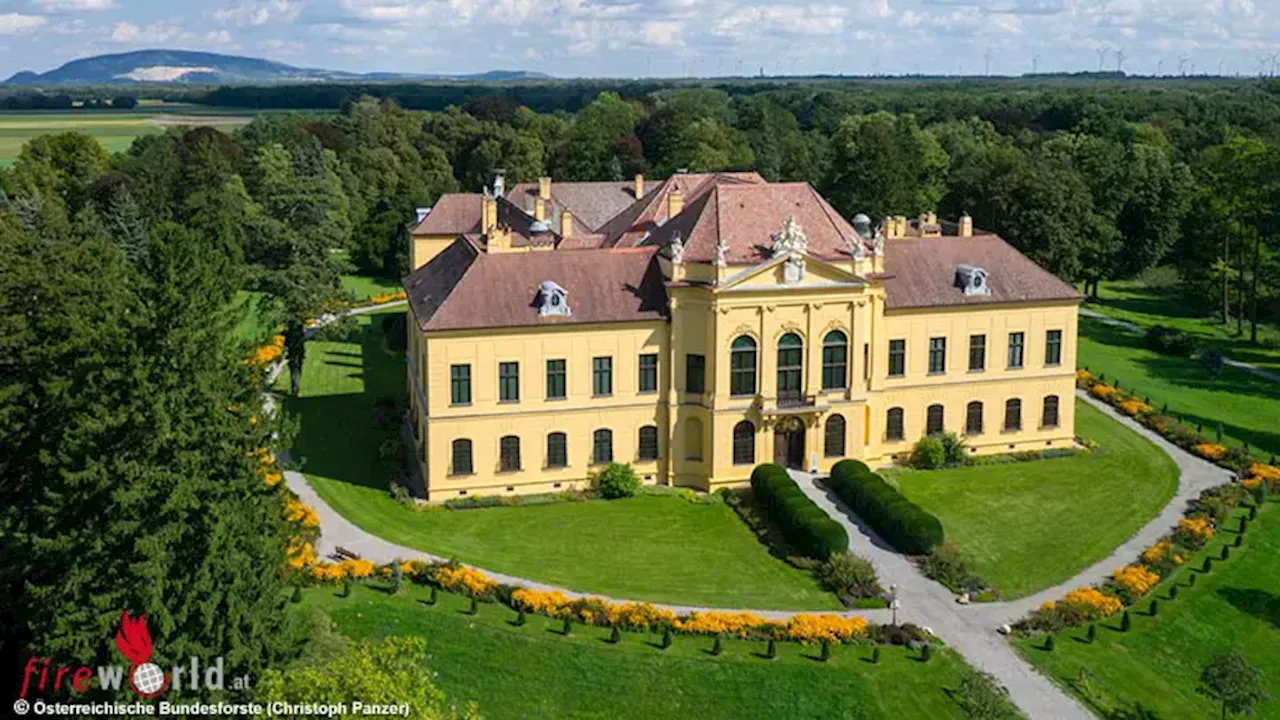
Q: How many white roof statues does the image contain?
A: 5